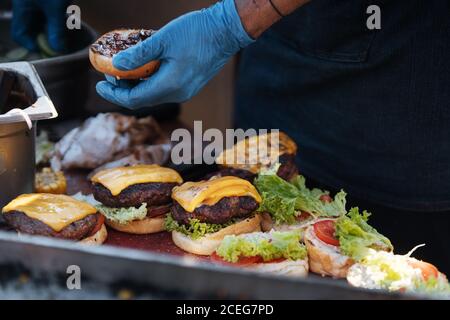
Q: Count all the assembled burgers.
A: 4